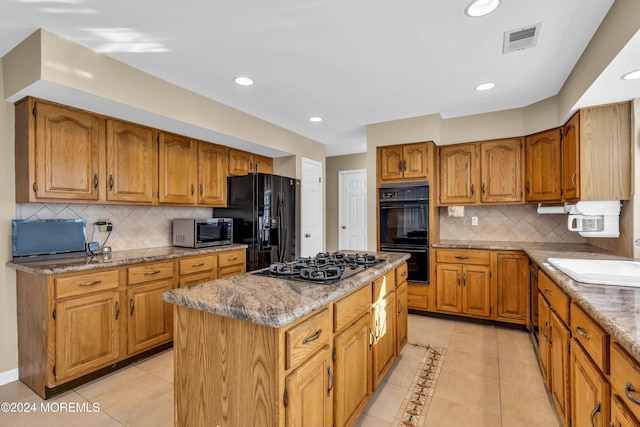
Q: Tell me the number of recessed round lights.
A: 5